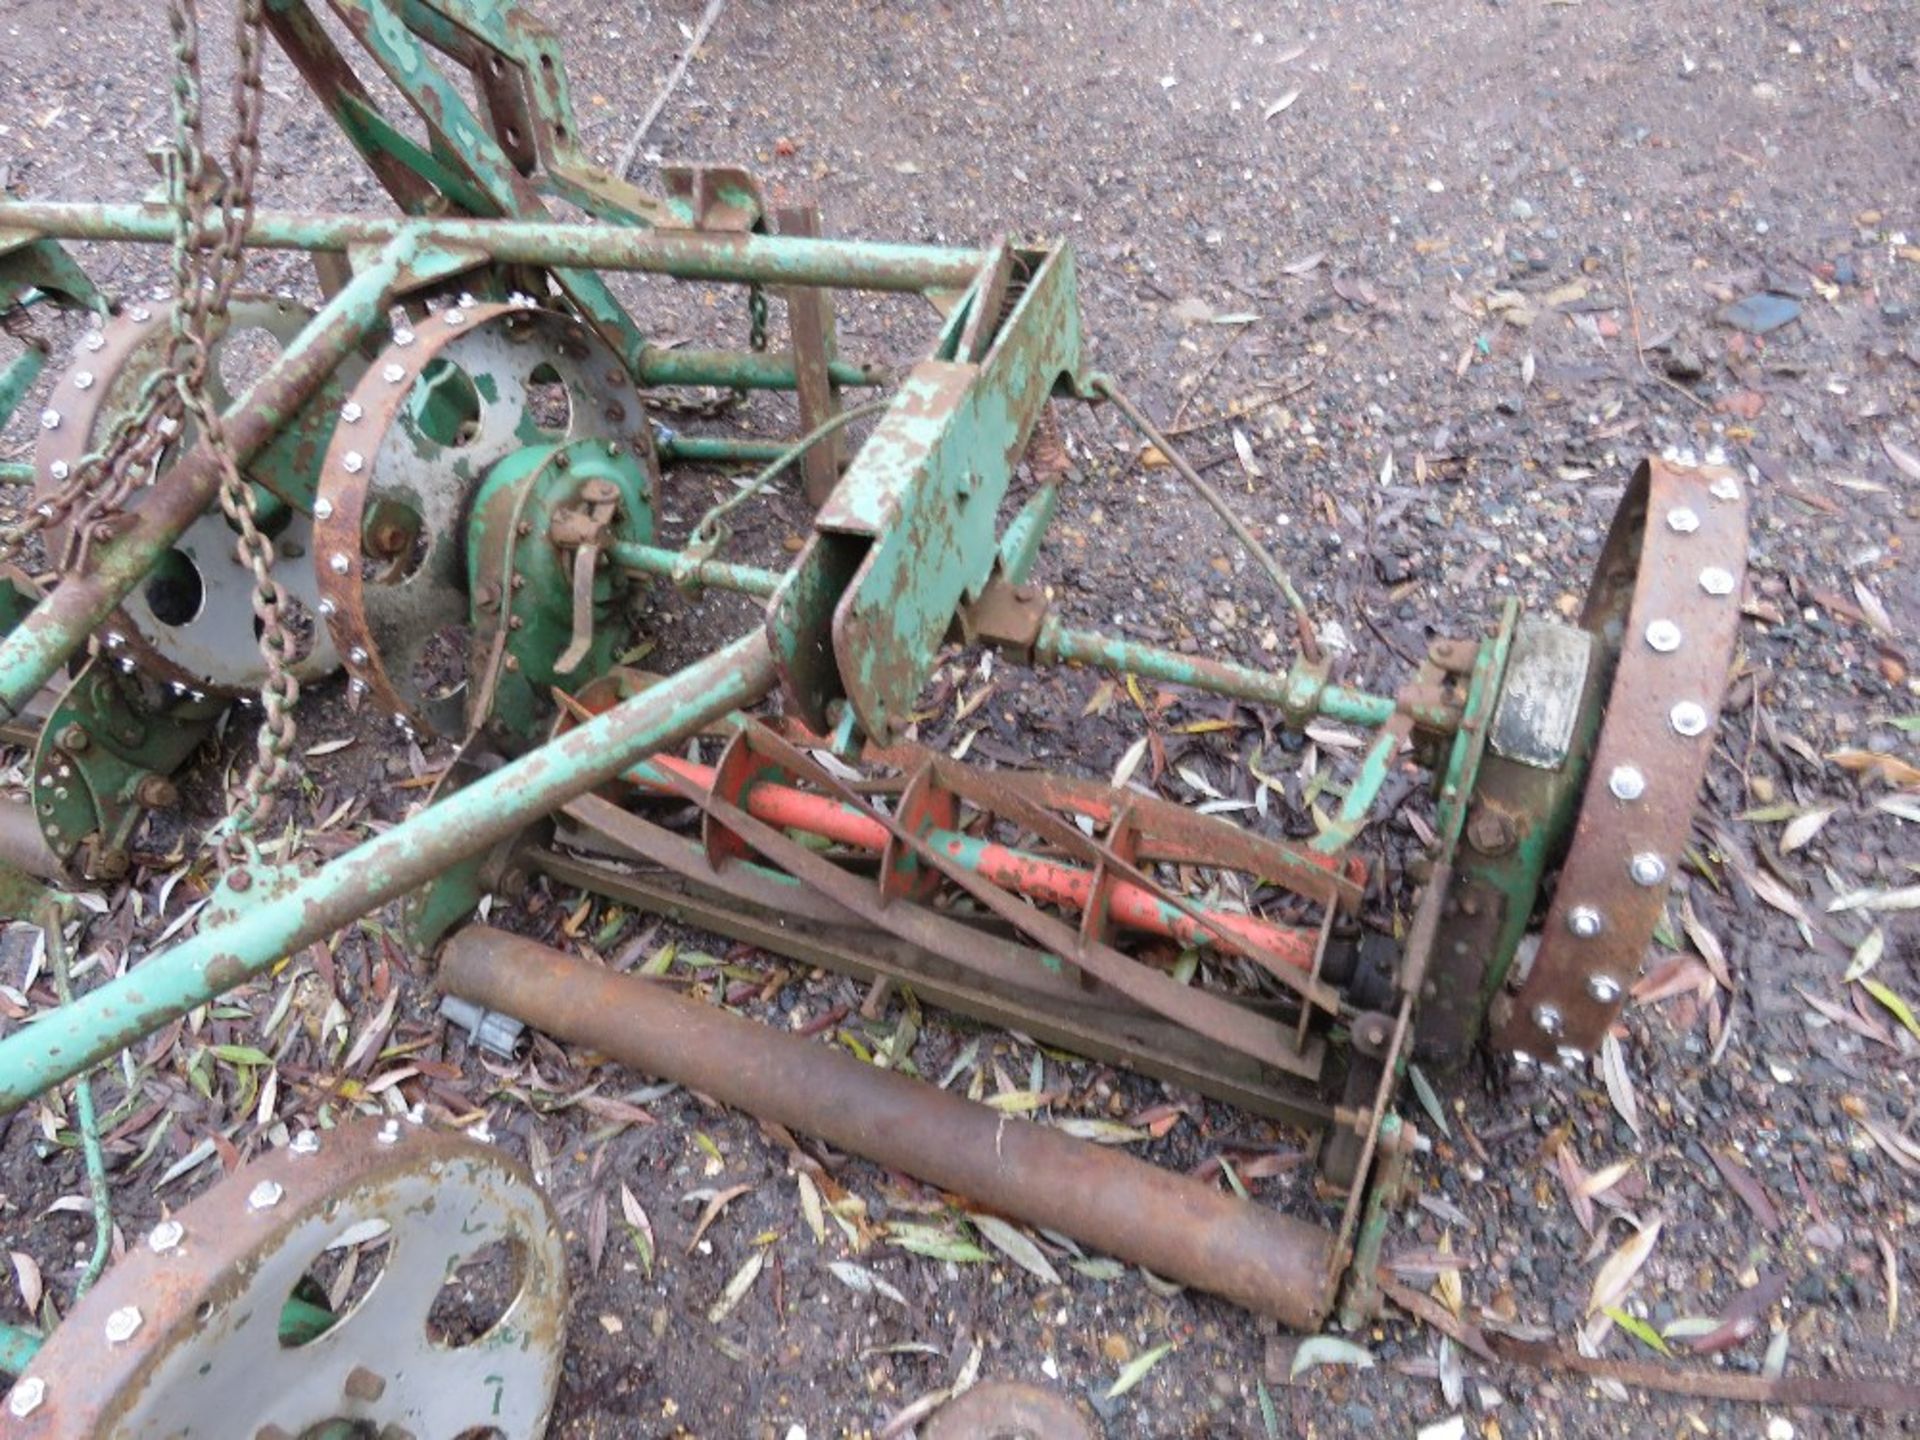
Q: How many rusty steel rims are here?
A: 4